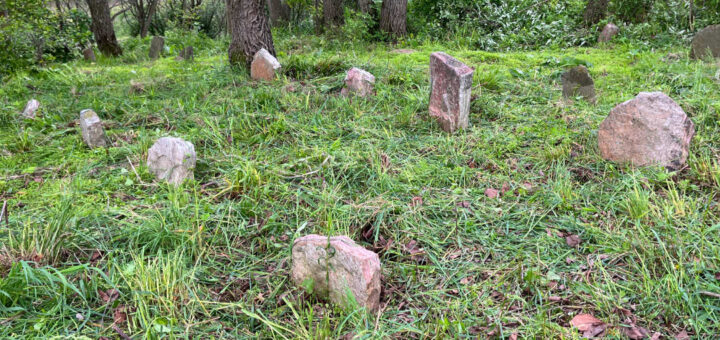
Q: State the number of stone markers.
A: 14